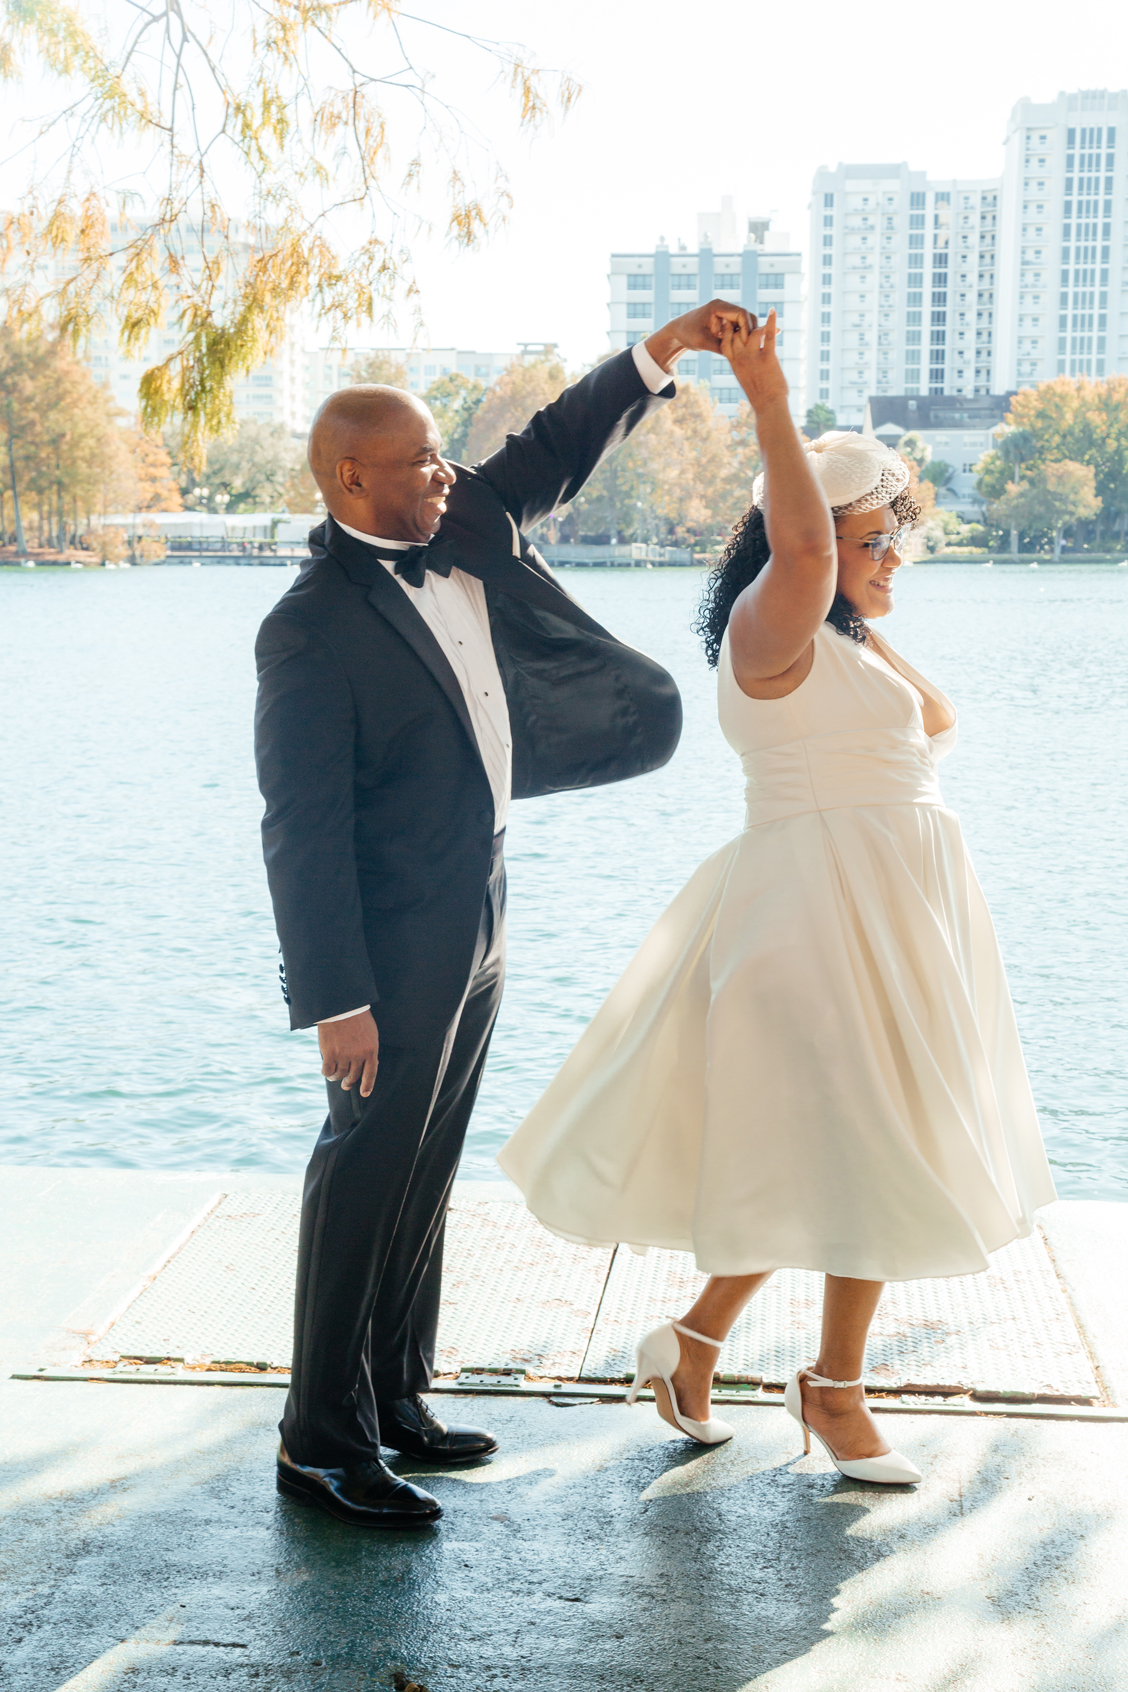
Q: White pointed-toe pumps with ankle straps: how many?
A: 2